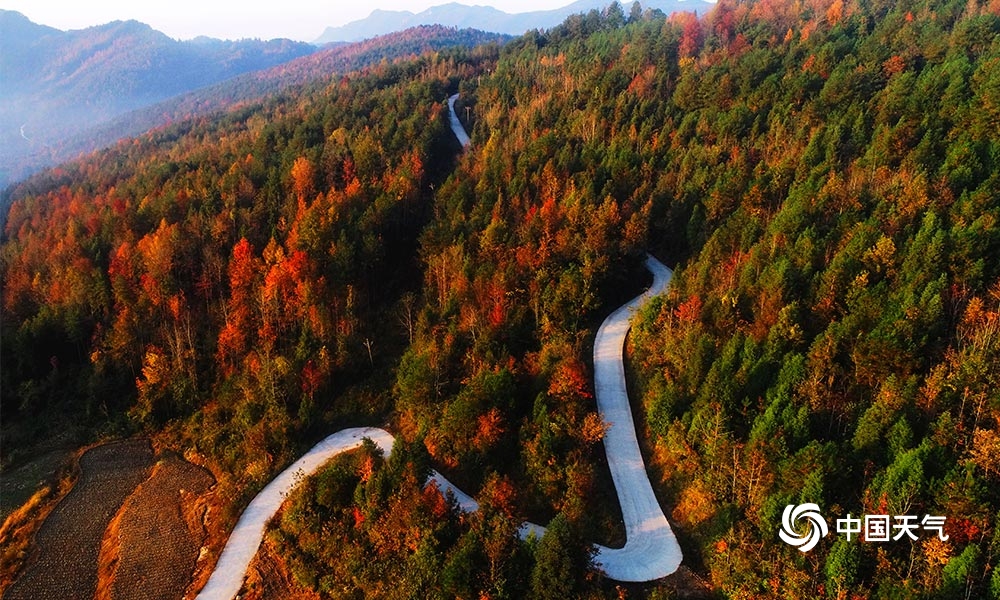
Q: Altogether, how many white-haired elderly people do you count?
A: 0